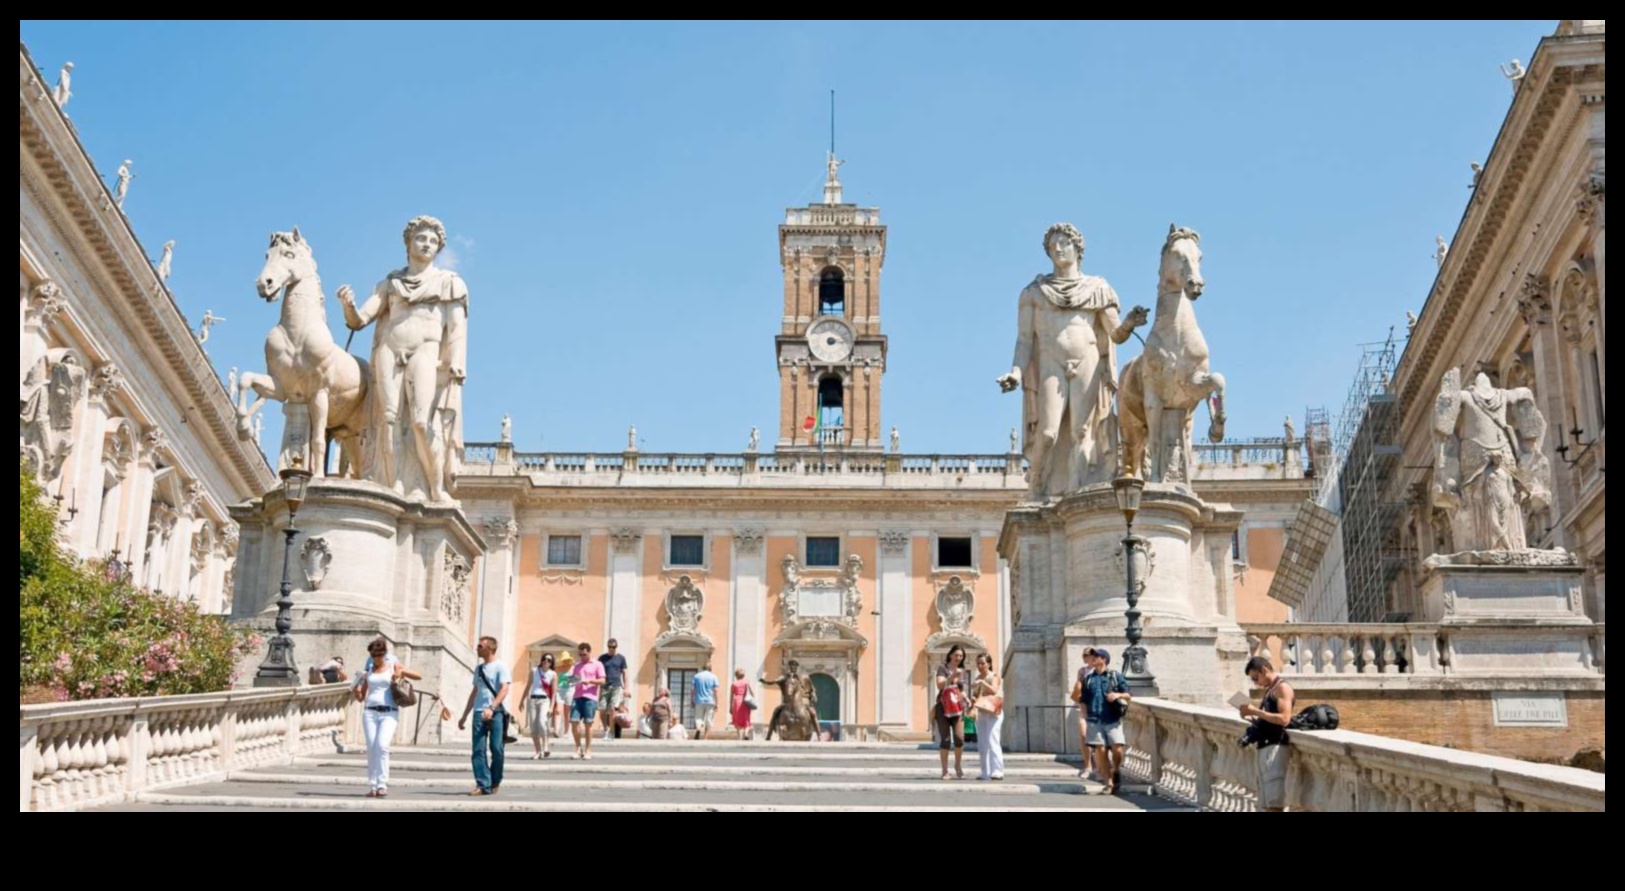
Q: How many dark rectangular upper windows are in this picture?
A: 4